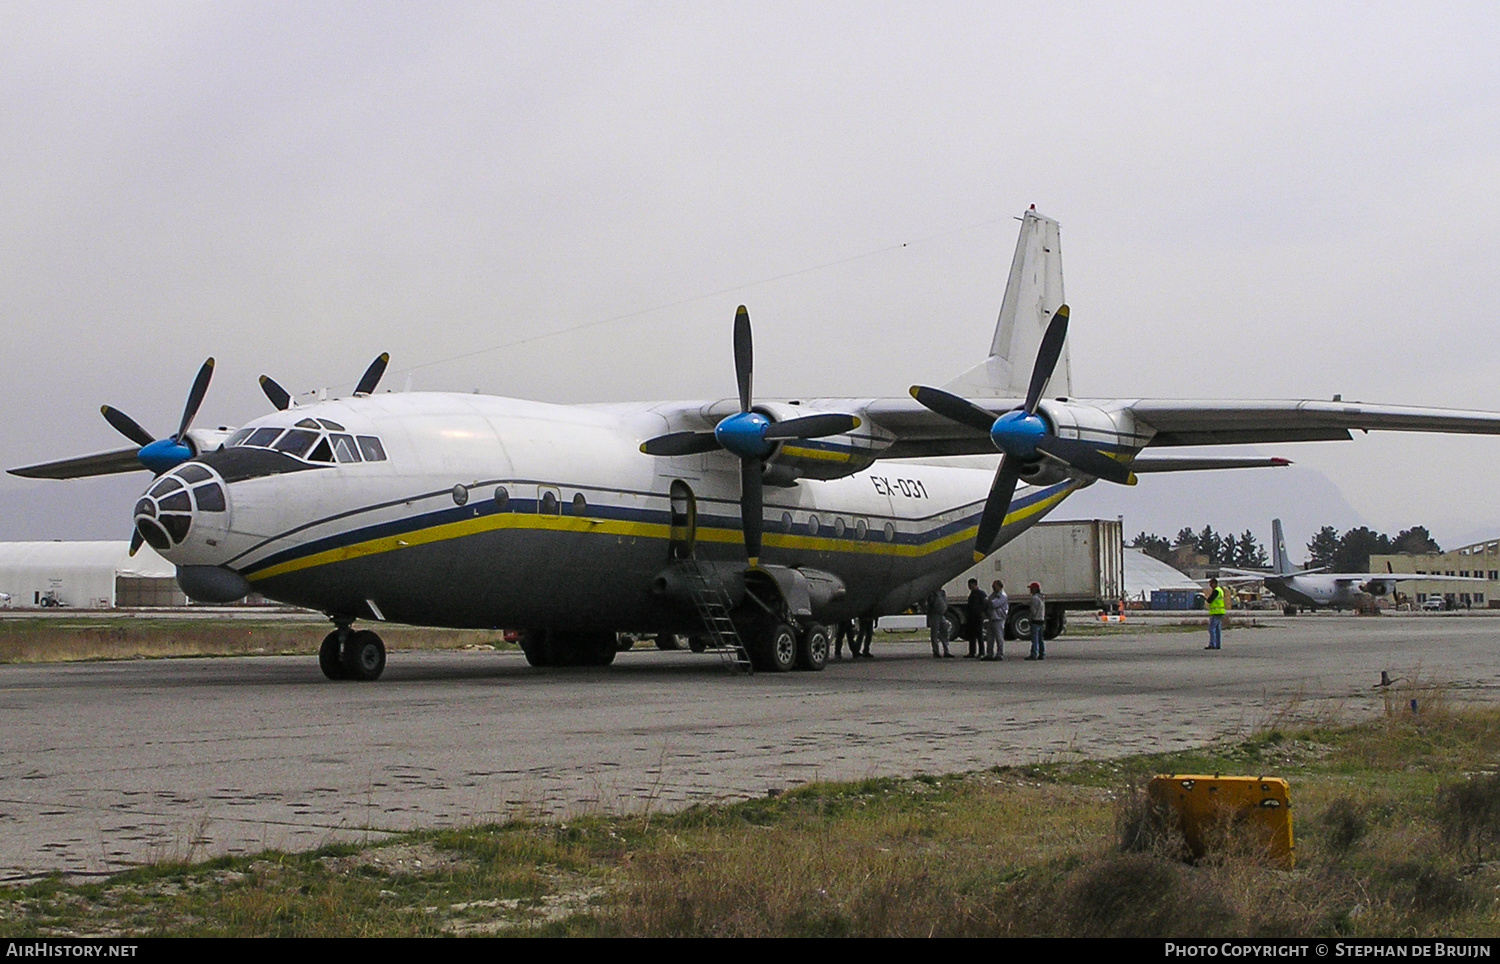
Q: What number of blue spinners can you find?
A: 3